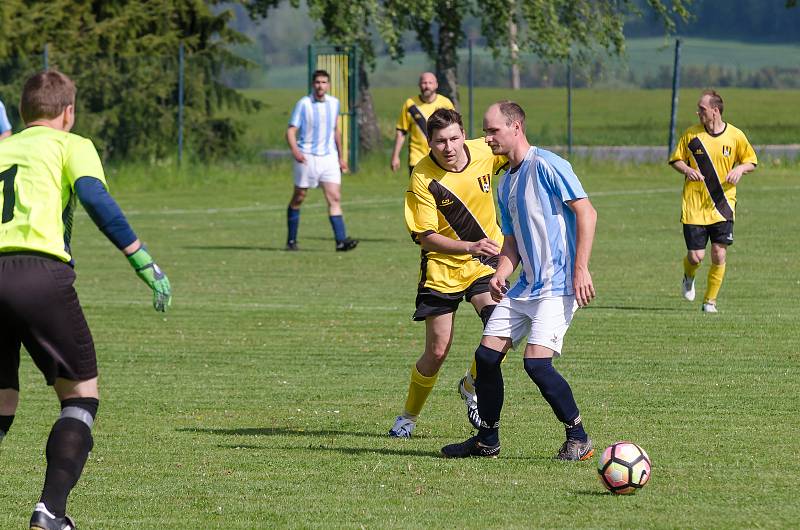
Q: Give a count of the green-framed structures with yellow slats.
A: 1